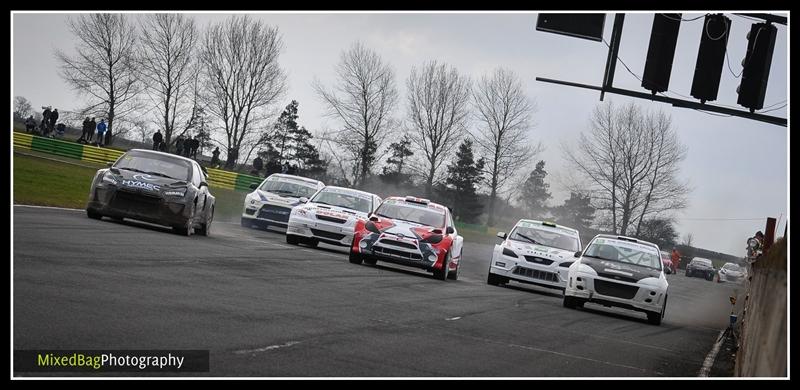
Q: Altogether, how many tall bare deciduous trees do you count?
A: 7